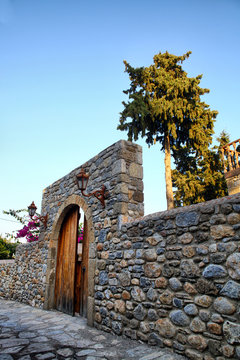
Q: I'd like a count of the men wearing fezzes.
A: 0